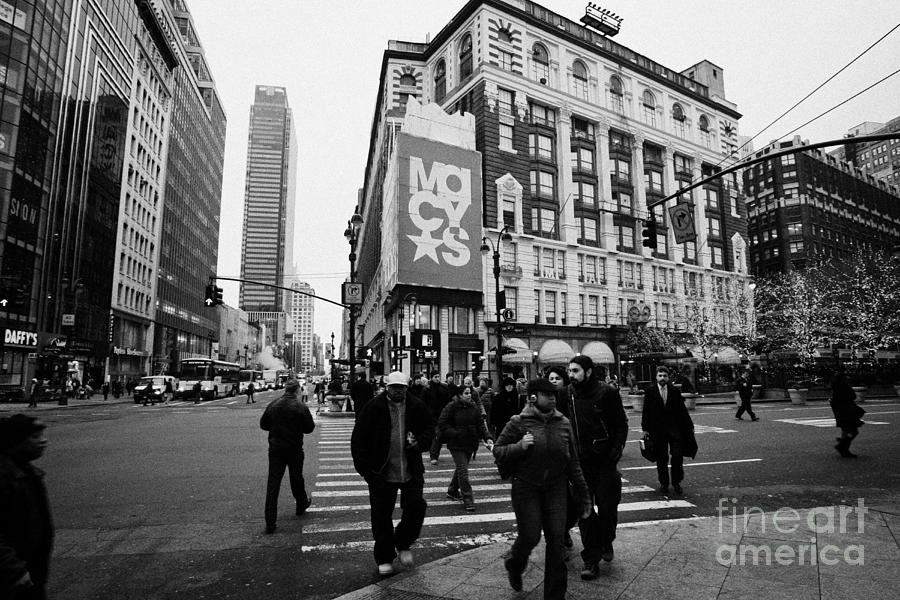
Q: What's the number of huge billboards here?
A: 1